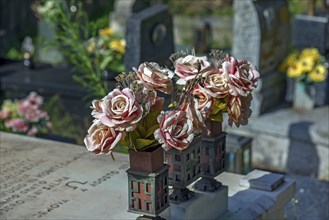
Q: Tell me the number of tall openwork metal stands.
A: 3